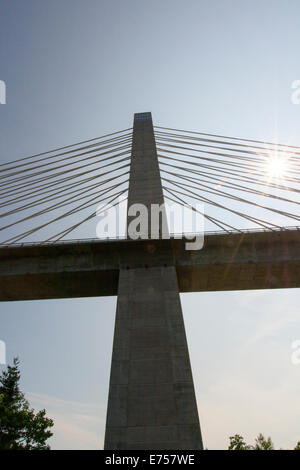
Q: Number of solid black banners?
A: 1